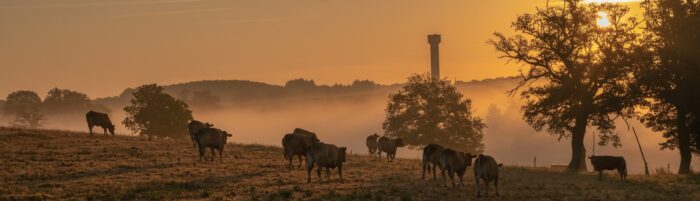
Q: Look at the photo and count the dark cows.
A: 12